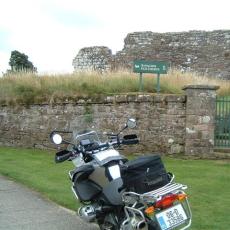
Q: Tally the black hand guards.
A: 2